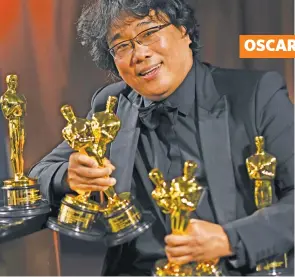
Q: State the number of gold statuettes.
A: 6